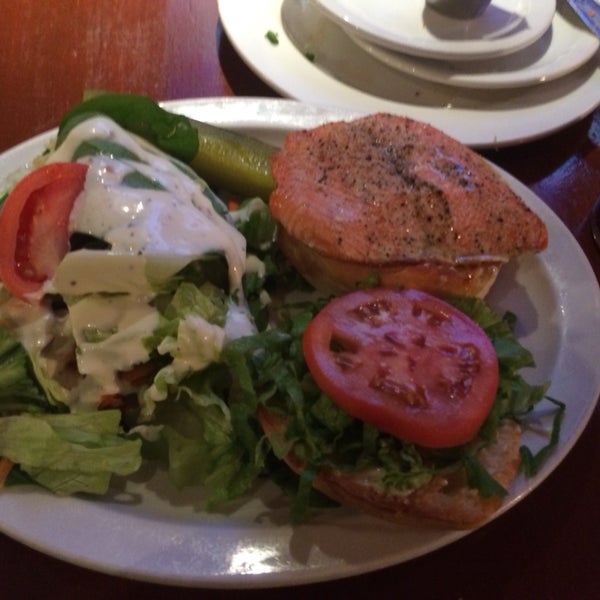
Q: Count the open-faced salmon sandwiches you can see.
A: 1